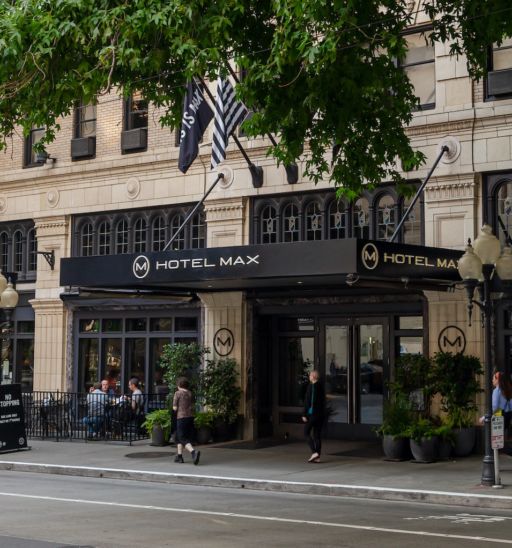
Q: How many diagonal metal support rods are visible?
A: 2